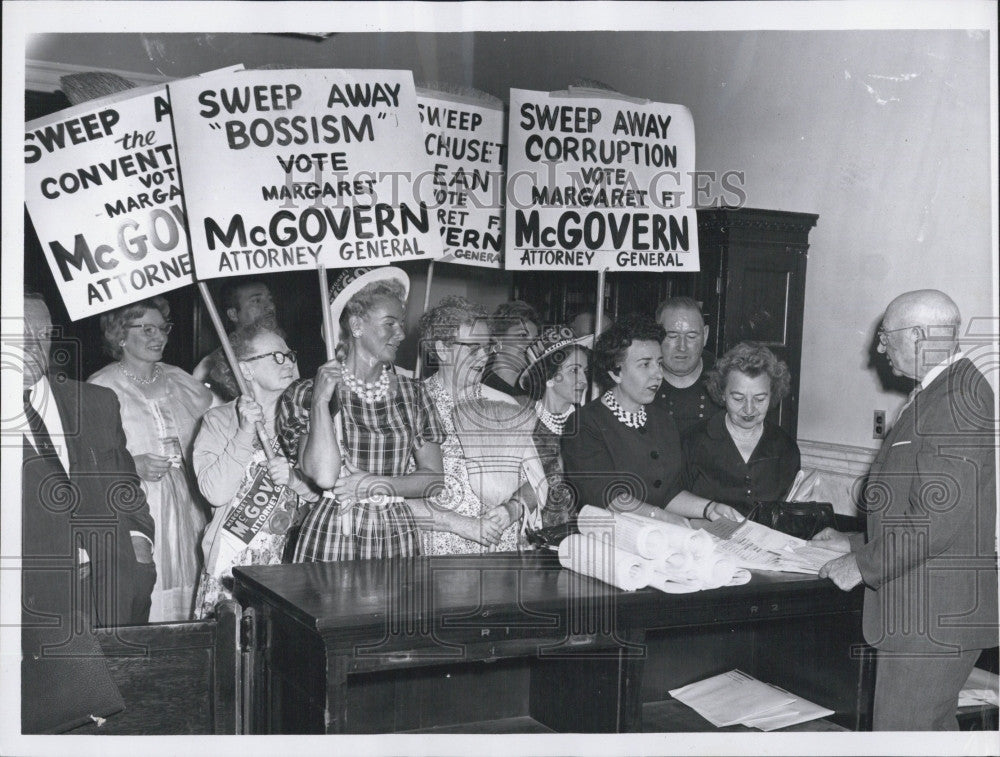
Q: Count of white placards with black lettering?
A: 4